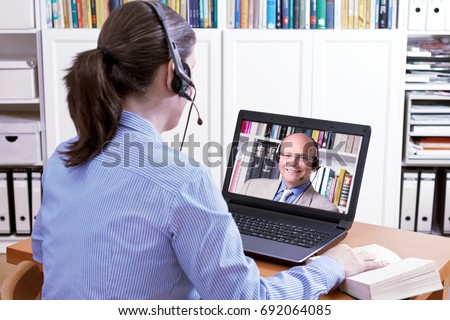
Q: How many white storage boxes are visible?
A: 3